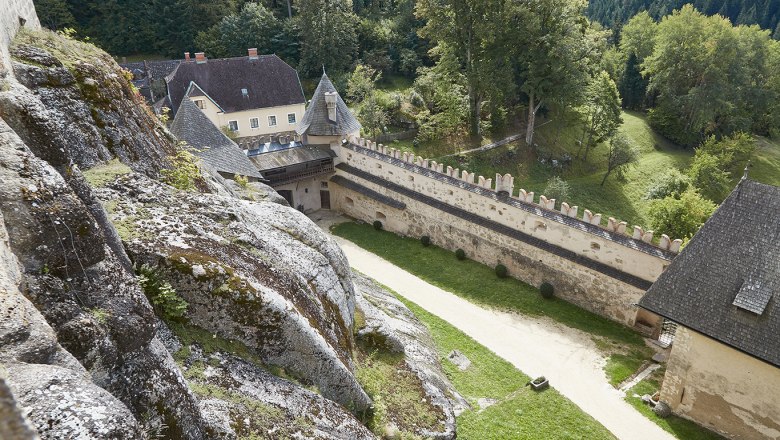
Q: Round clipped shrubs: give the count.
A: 5